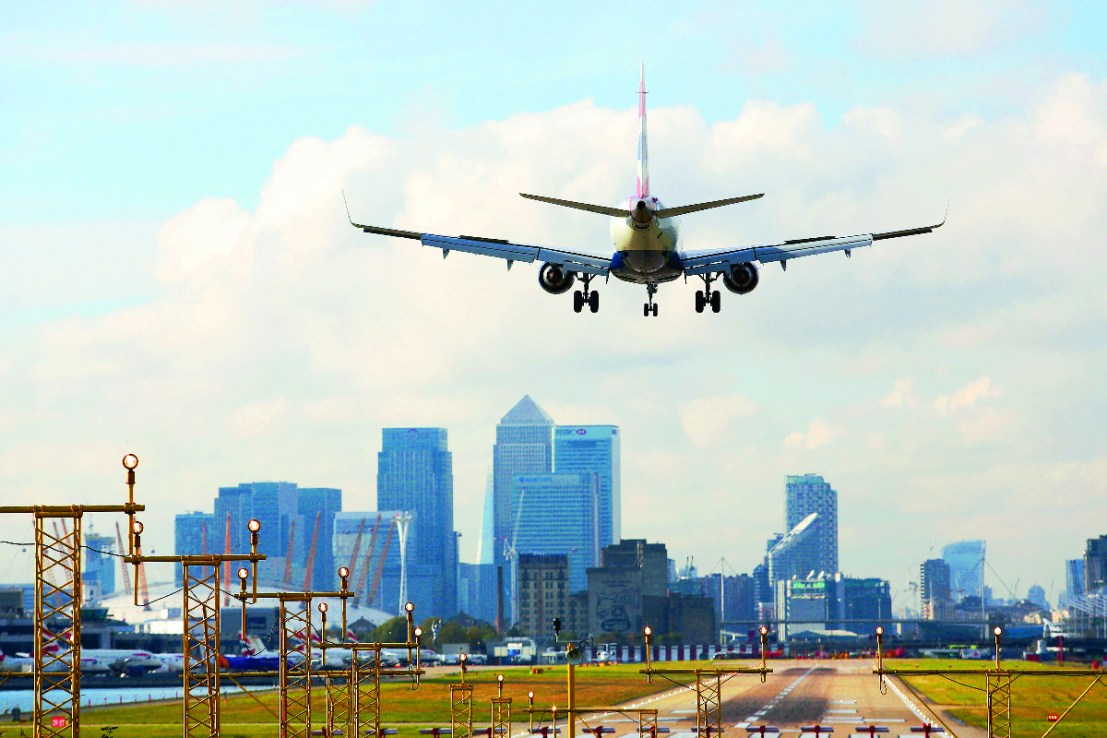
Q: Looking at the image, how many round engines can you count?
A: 2